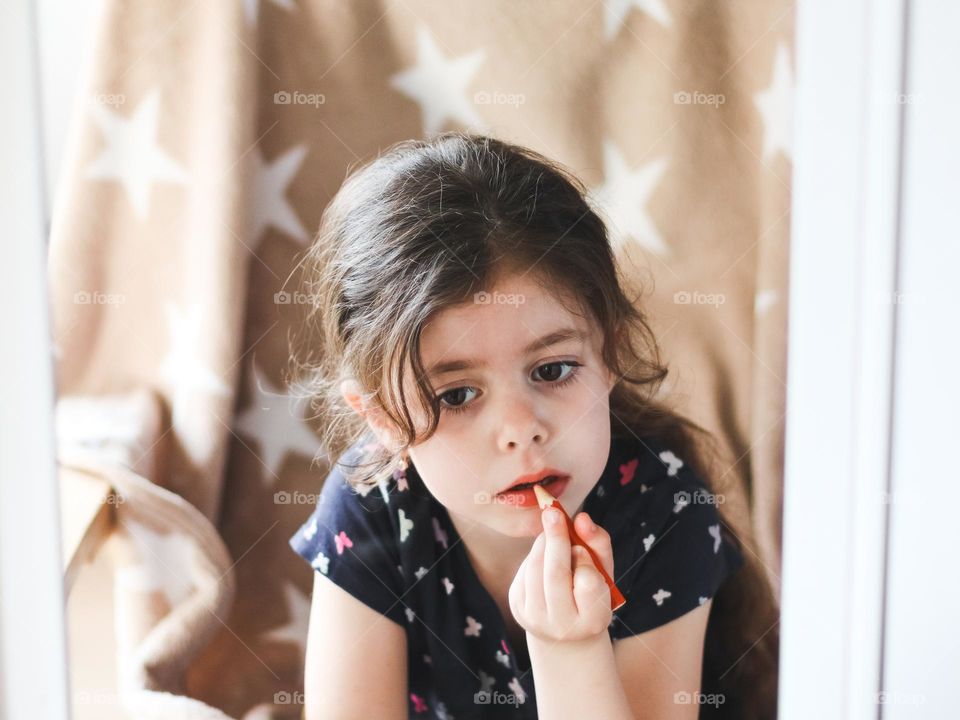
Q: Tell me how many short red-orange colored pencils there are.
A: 1